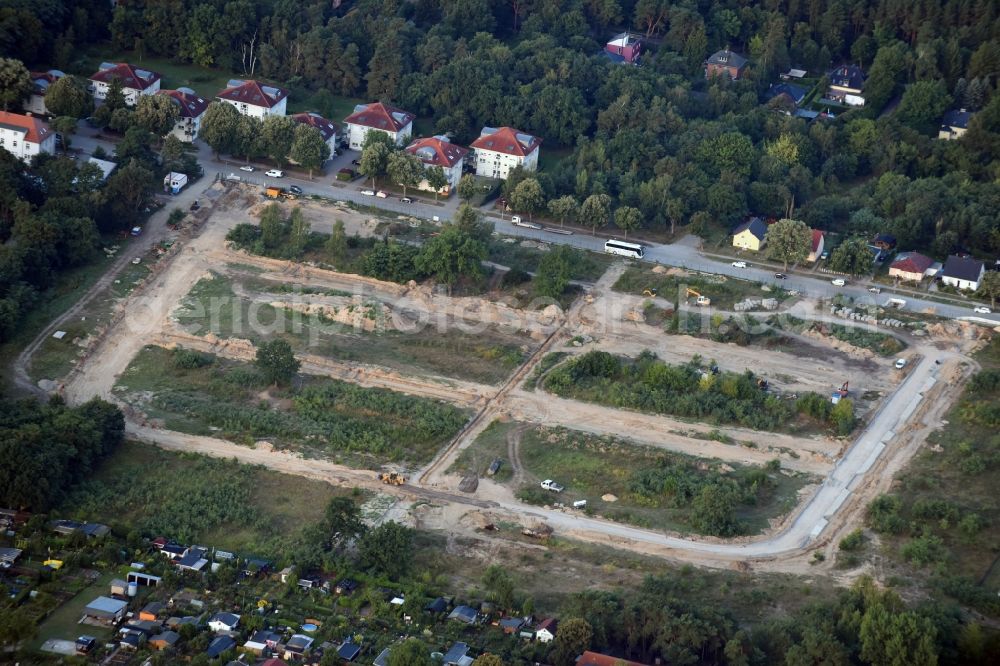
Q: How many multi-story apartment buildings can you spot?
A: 9